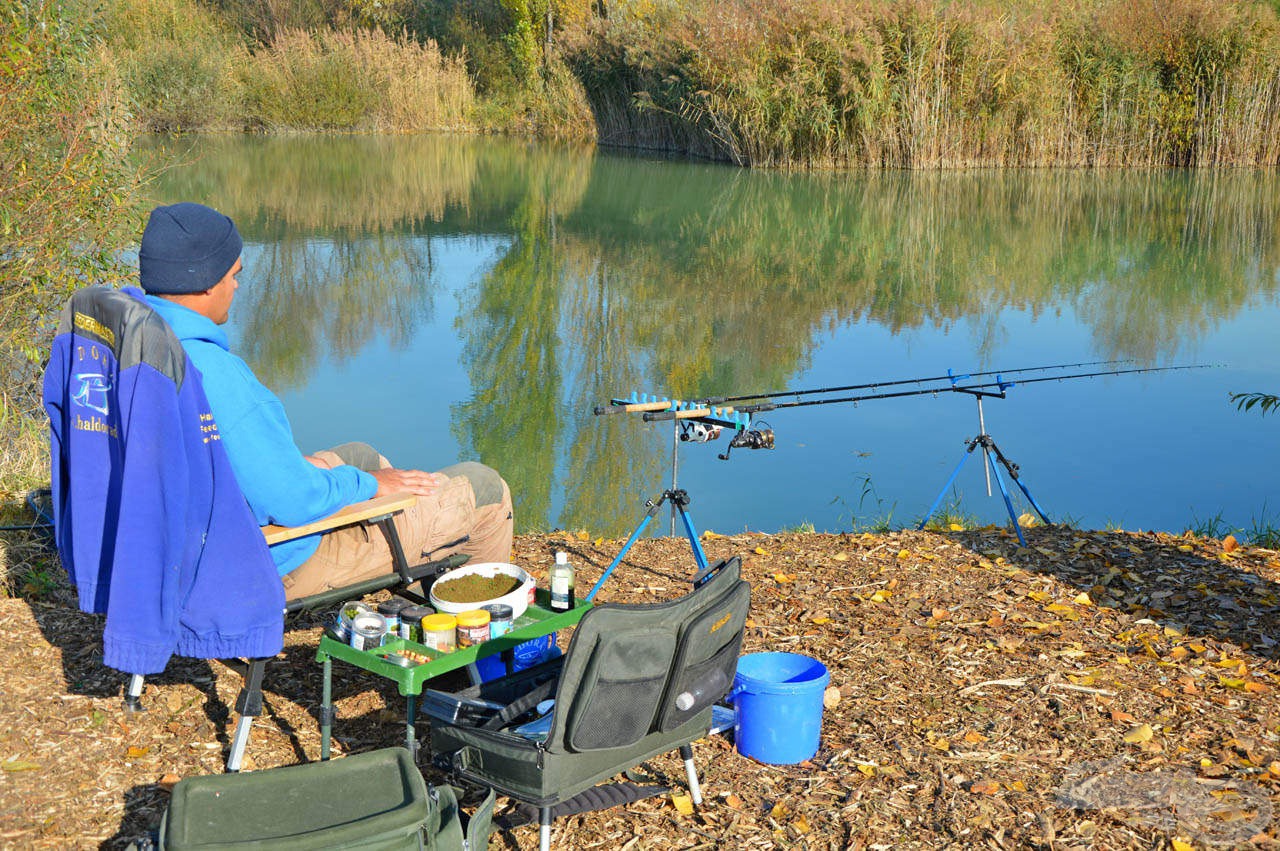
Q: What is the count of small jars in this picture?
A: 7